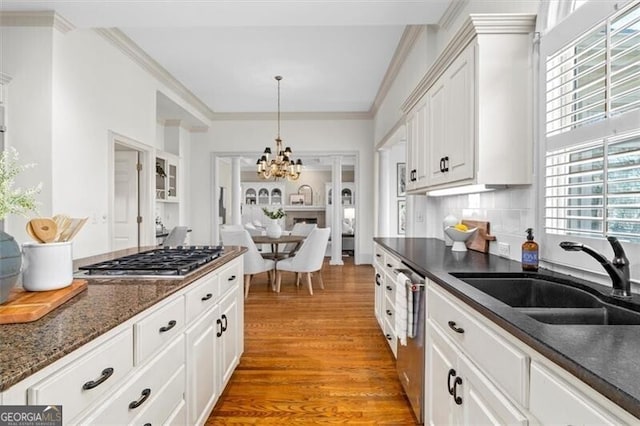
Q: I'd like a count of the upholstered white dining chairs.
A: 4